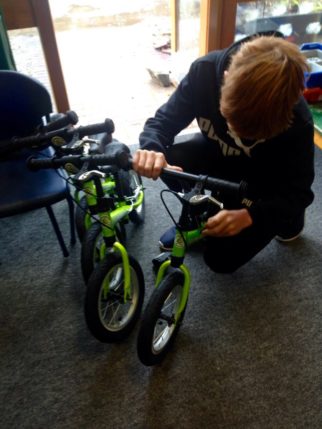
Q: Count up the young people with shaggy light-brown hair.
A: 1